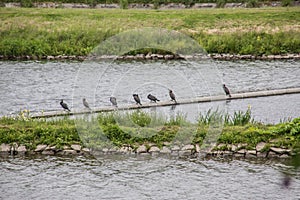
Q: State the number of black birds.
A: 7